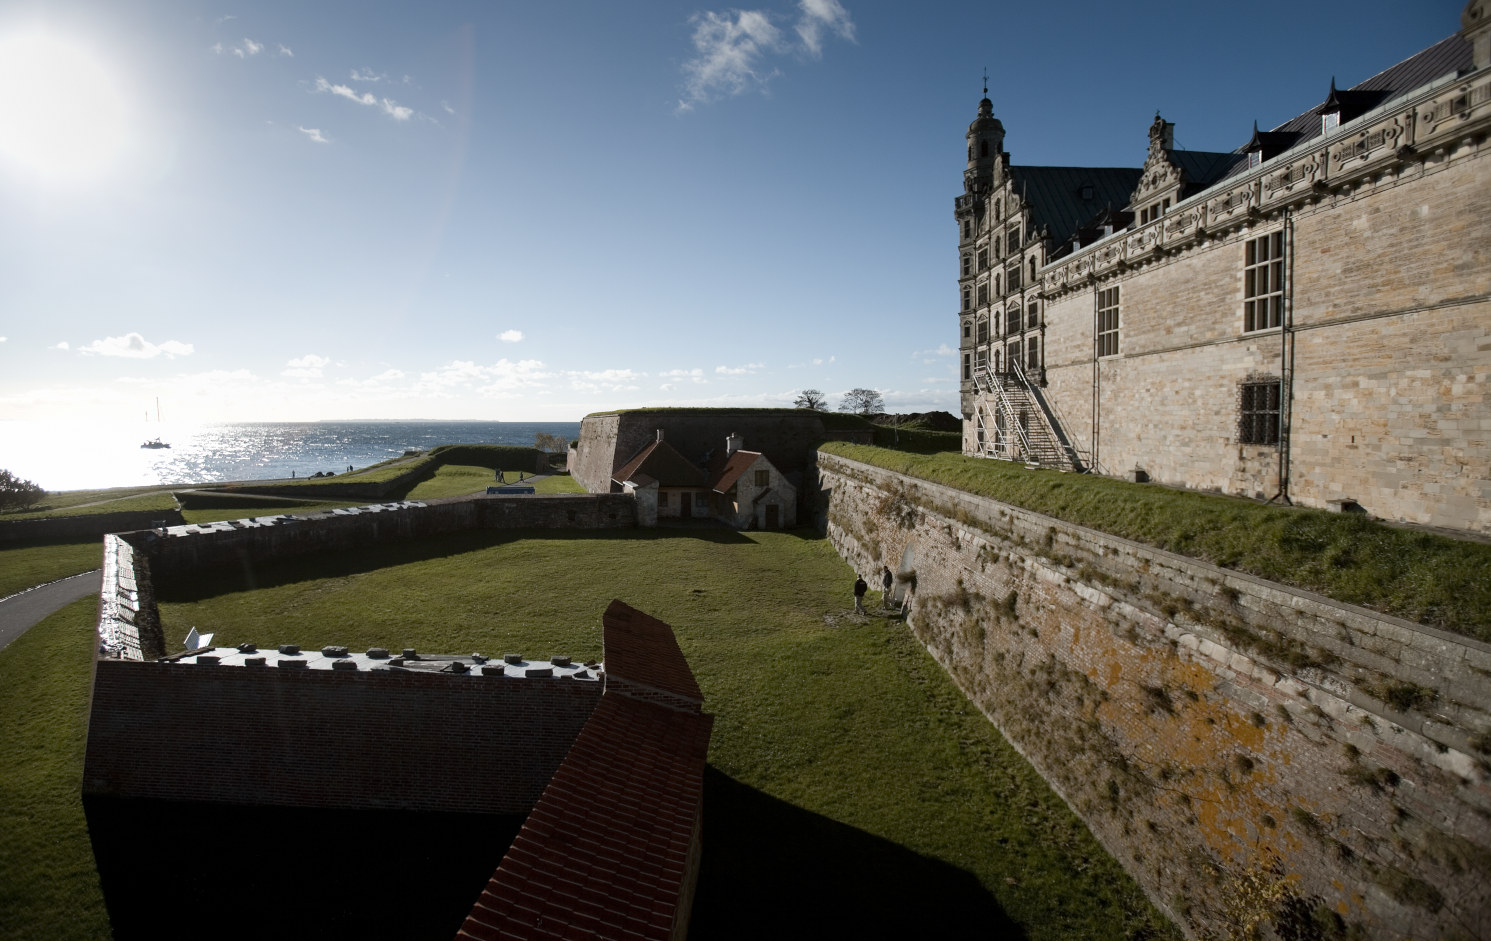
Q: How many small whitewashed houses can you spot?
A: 2